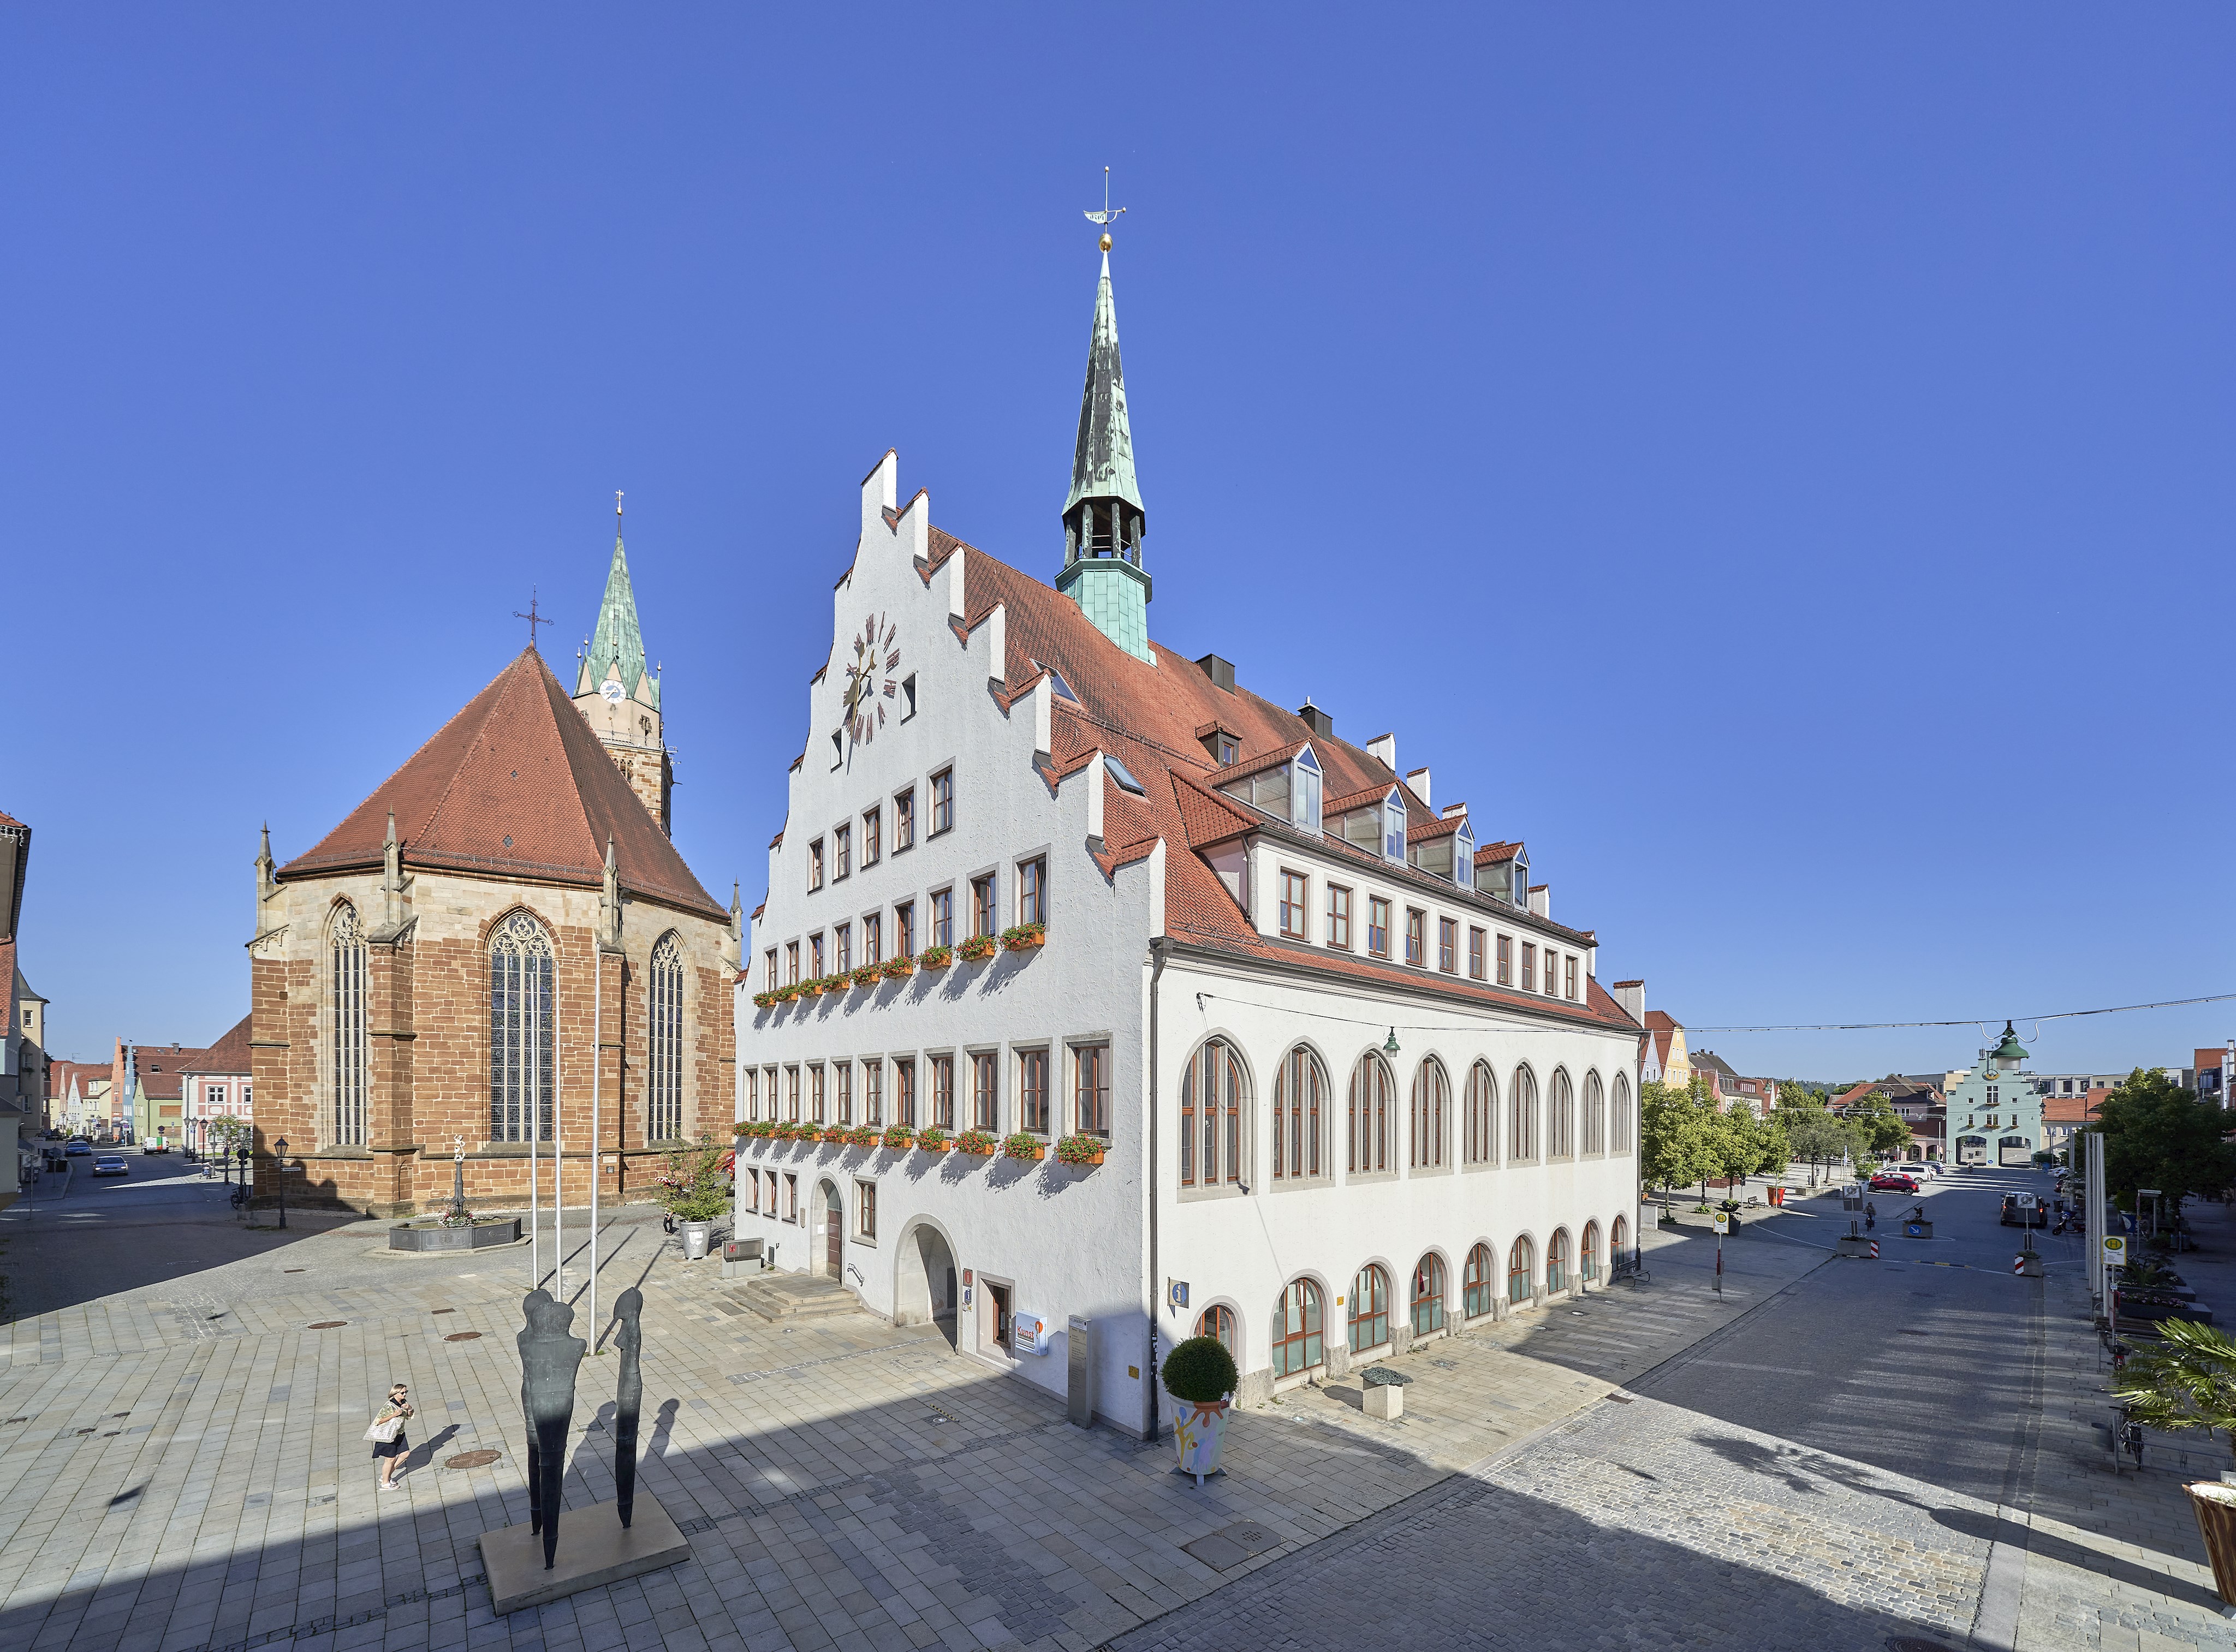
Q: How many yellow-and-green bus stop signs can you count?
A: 2